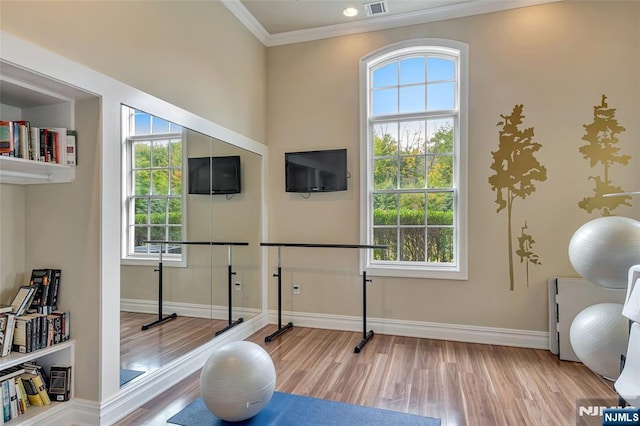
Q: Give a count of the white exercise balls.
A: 3